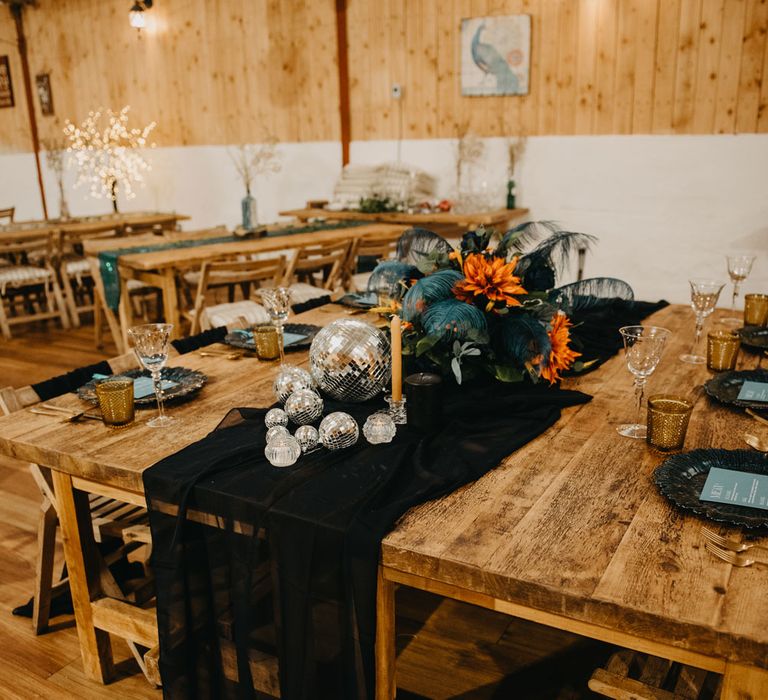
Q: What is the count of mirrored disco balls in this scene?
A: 7